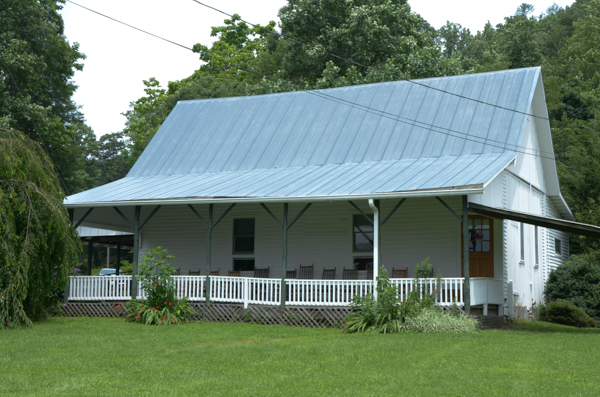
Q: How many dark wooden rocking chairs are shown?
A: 12